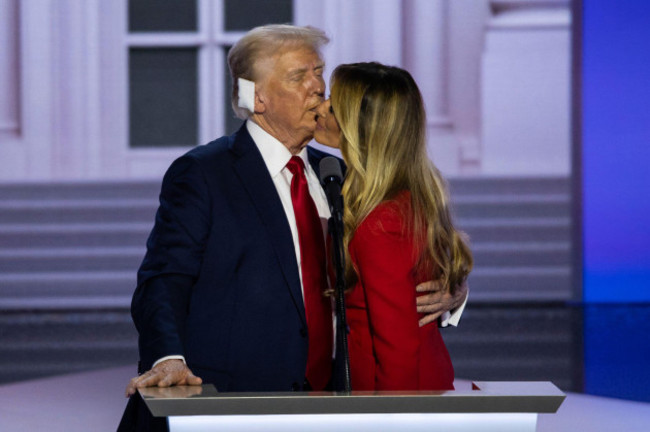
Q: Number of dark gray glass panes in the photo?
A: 4